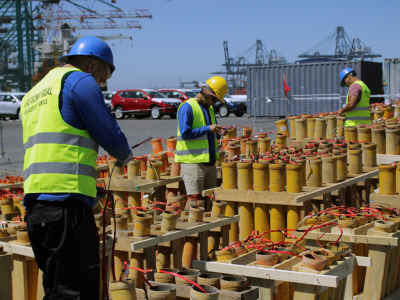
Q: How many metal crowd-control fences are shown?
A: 2